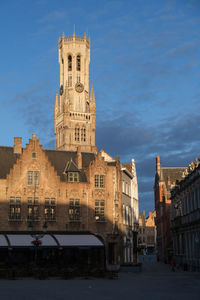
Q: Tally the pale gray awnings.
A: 3